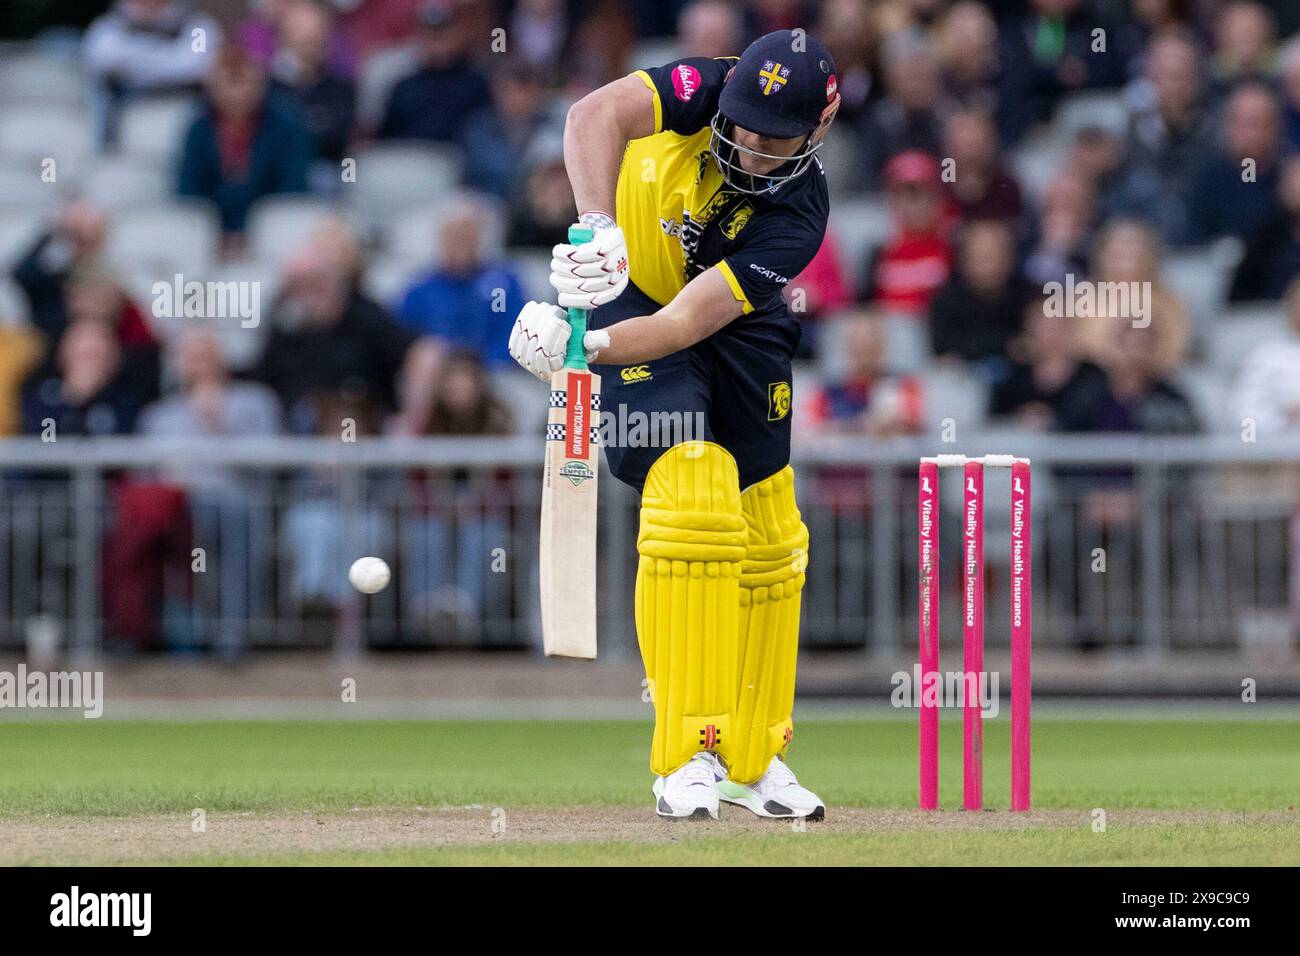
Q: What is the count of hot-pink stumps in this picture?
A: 3